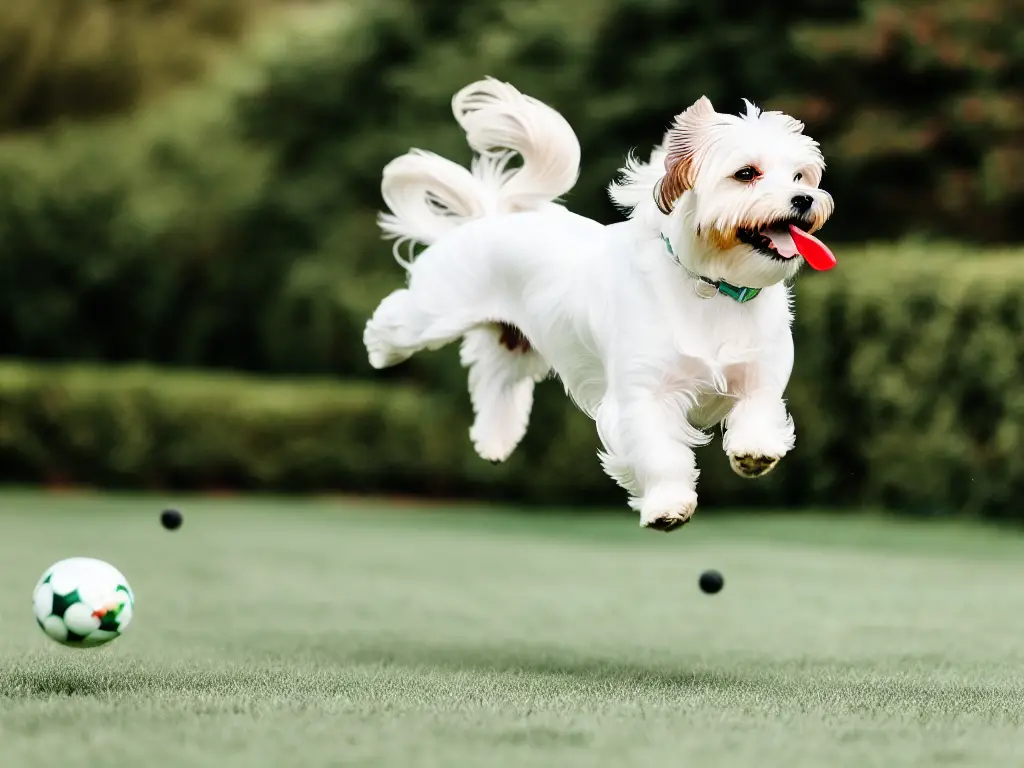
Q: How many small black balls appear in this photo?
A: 2